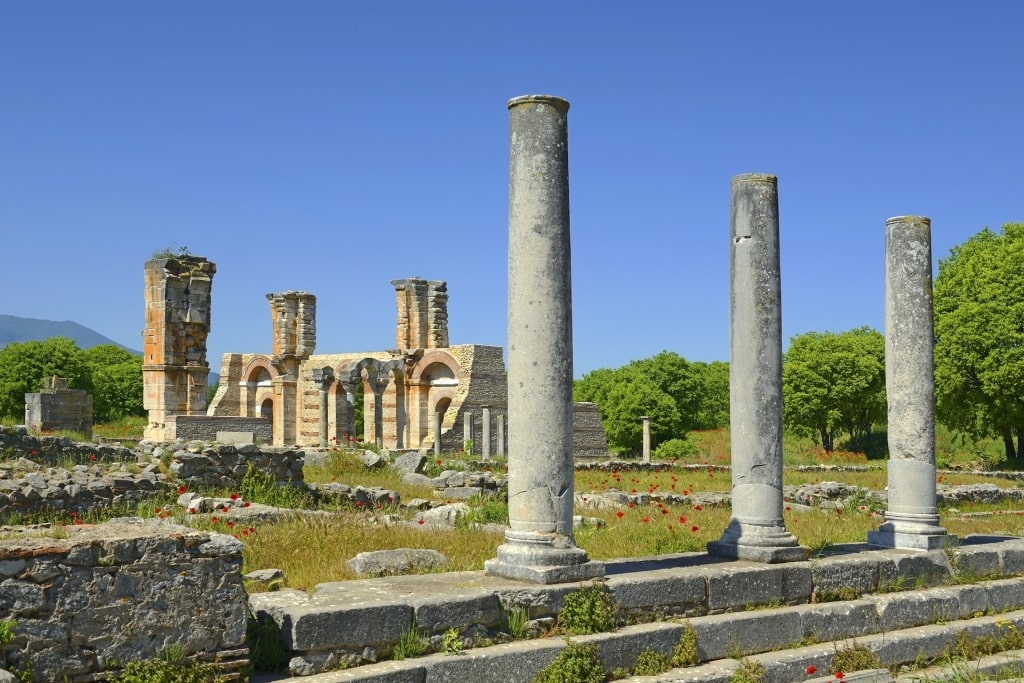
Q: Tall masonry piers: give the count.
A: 3